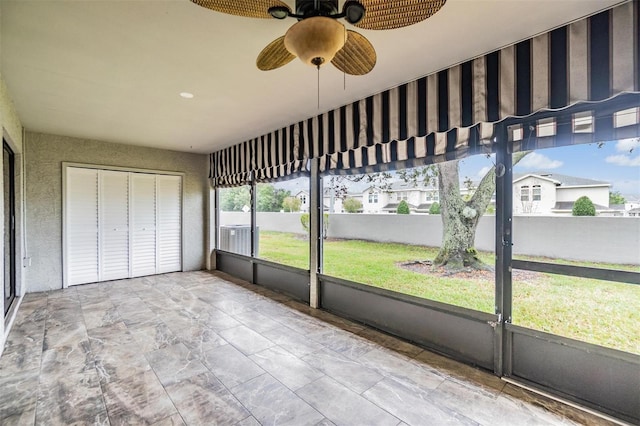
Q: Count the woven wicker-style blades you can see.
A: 4